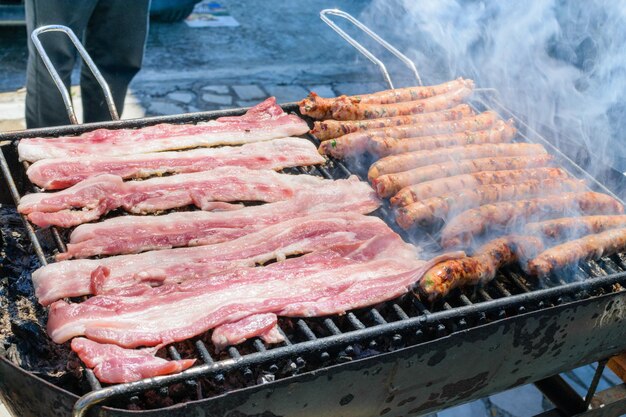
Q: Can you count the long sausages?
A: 13